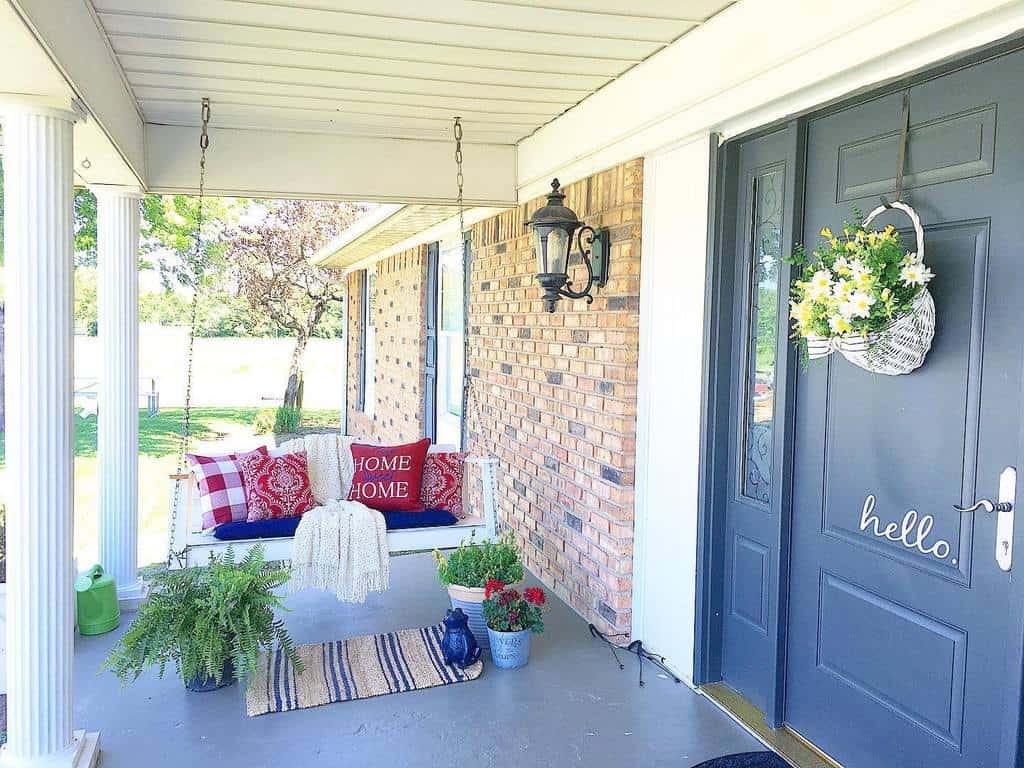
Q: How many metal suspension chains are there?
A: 2